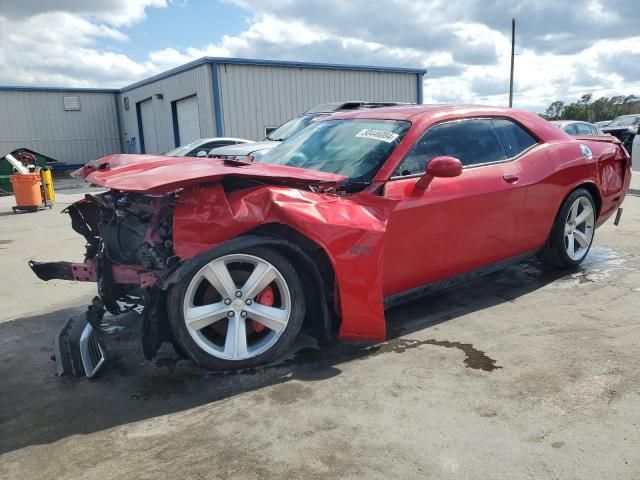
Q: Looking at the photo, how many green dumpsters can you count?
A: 1